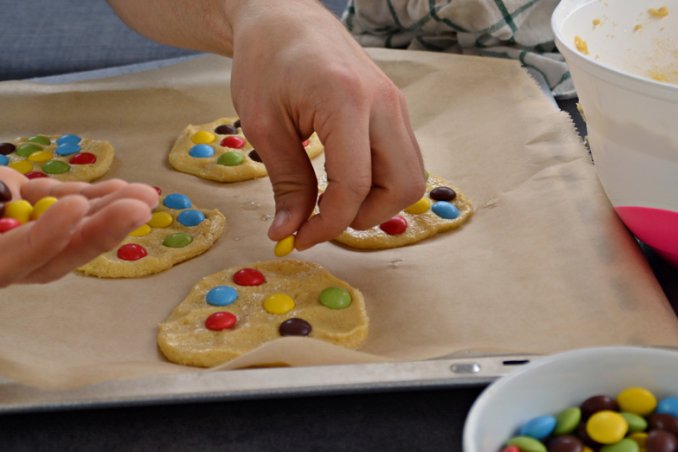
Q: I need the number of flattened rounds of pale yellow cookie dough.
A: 5